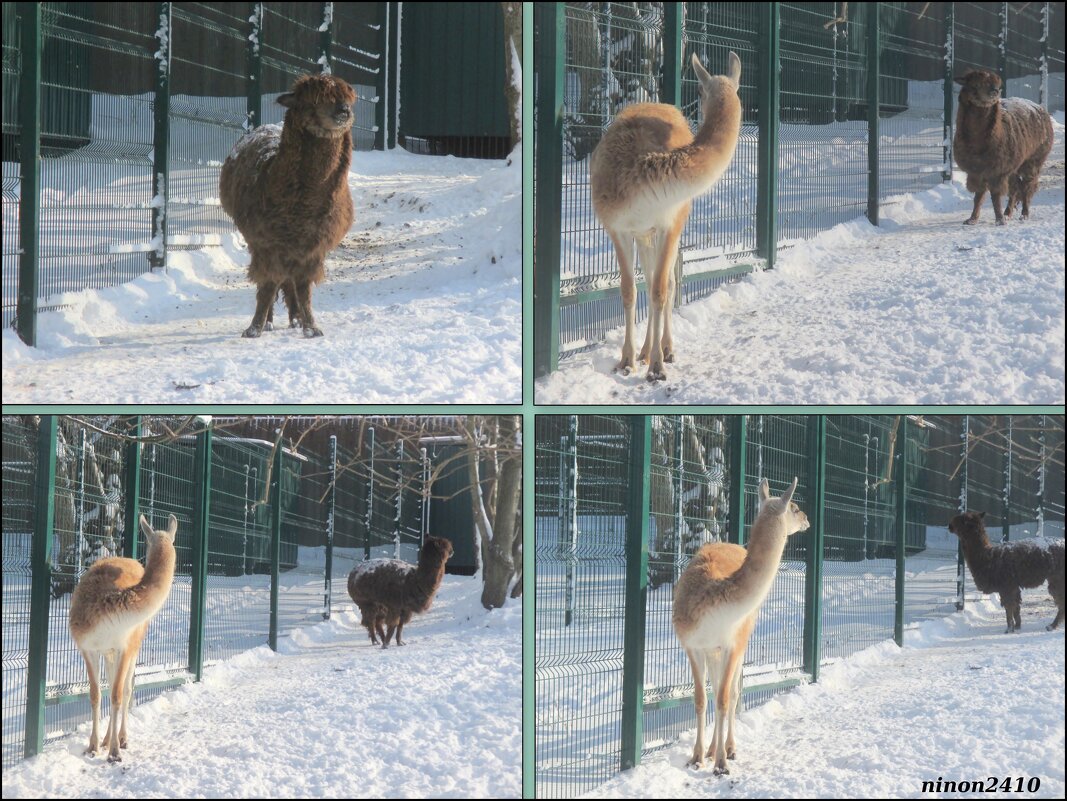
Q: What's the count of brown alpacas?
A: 4